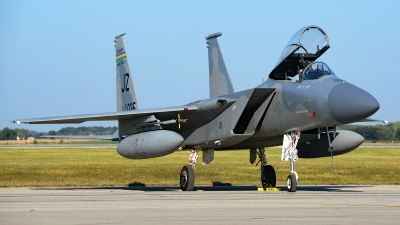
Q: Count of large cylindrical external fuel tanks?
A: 2